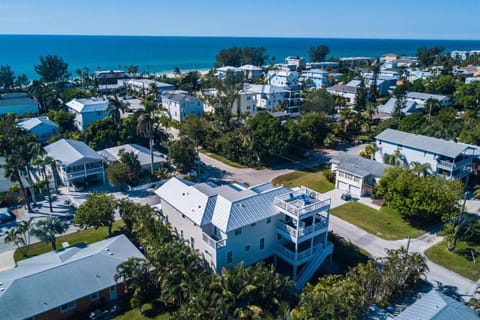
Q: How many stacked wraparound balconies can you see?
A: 3